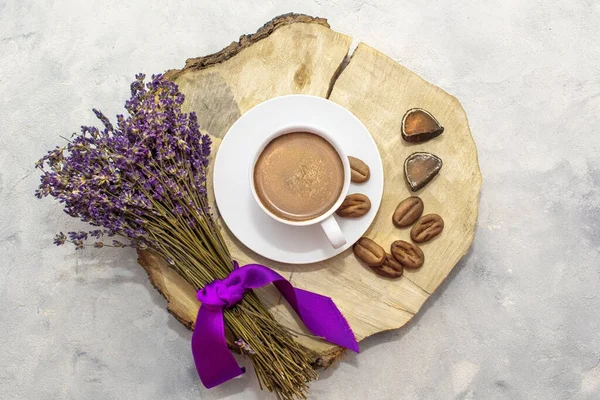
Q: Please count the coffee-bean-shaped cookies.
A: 7